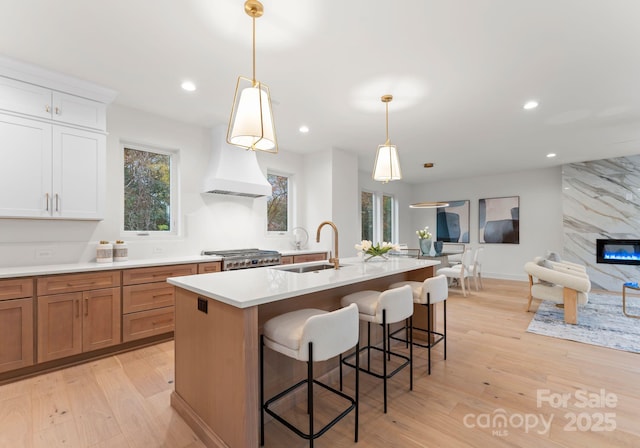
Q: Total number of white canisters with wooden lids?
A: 2